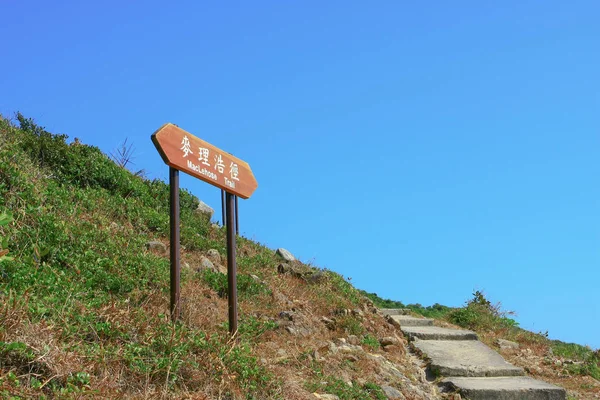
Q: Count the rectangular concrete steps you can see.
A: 5